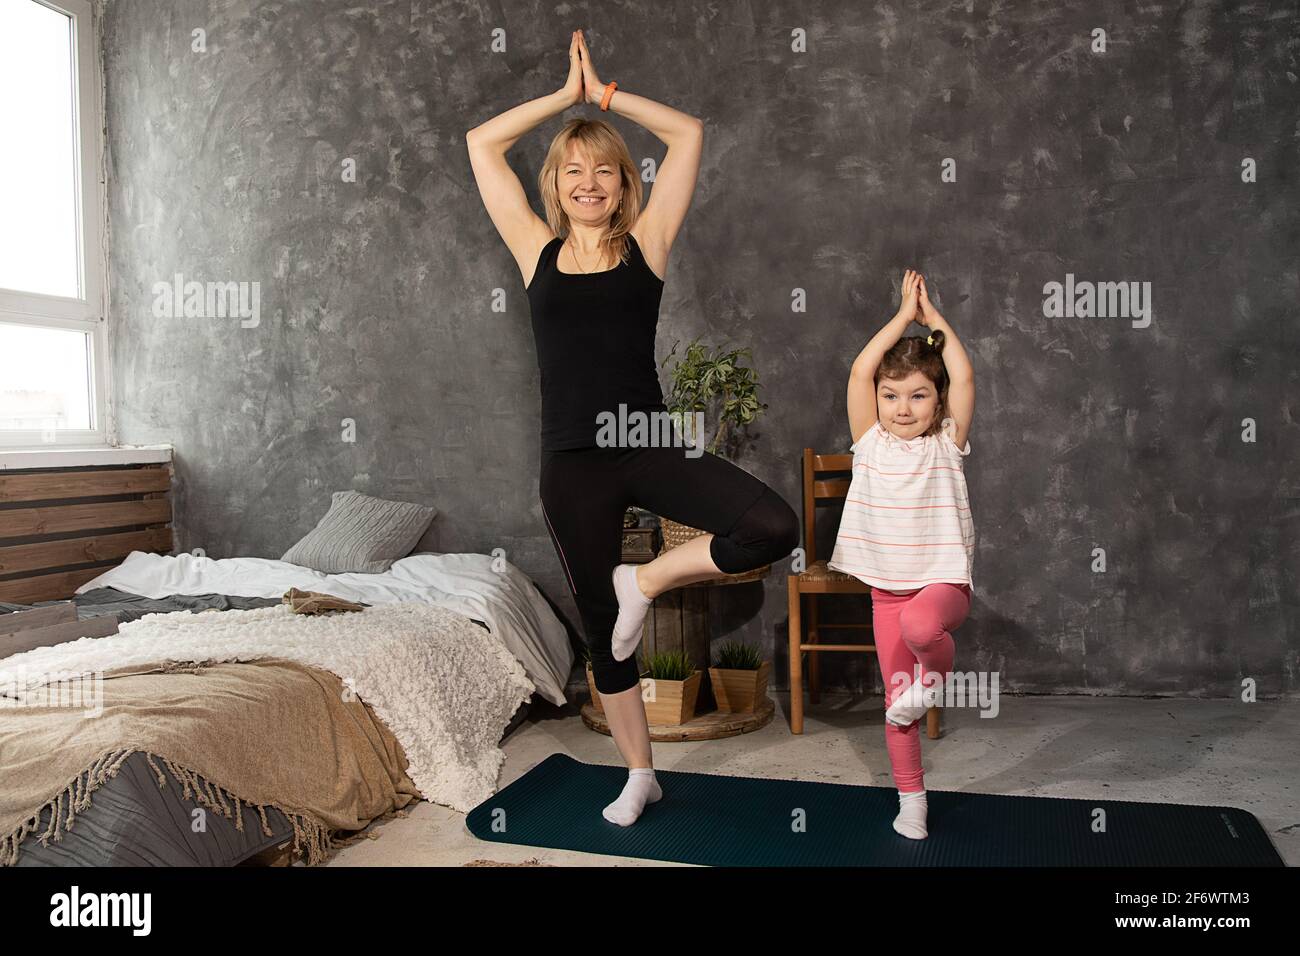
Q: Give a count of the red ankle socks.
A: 0